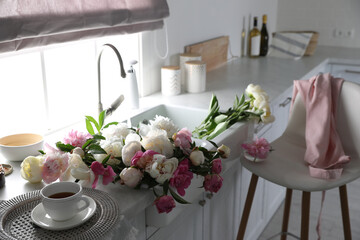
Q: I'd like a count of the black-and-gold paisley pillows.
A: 0